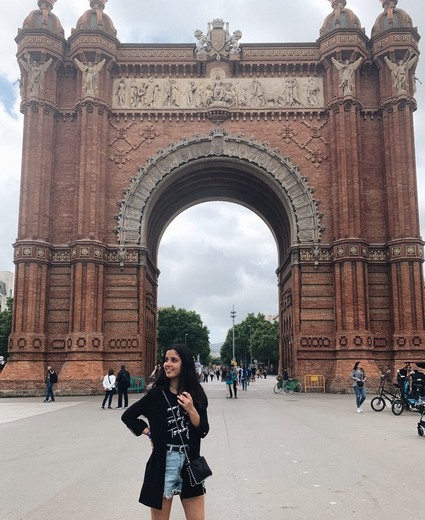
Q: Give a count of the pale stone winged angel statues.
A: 4